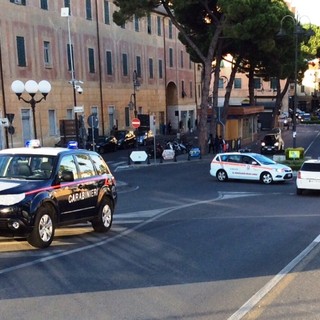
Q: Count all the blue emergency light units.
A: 2